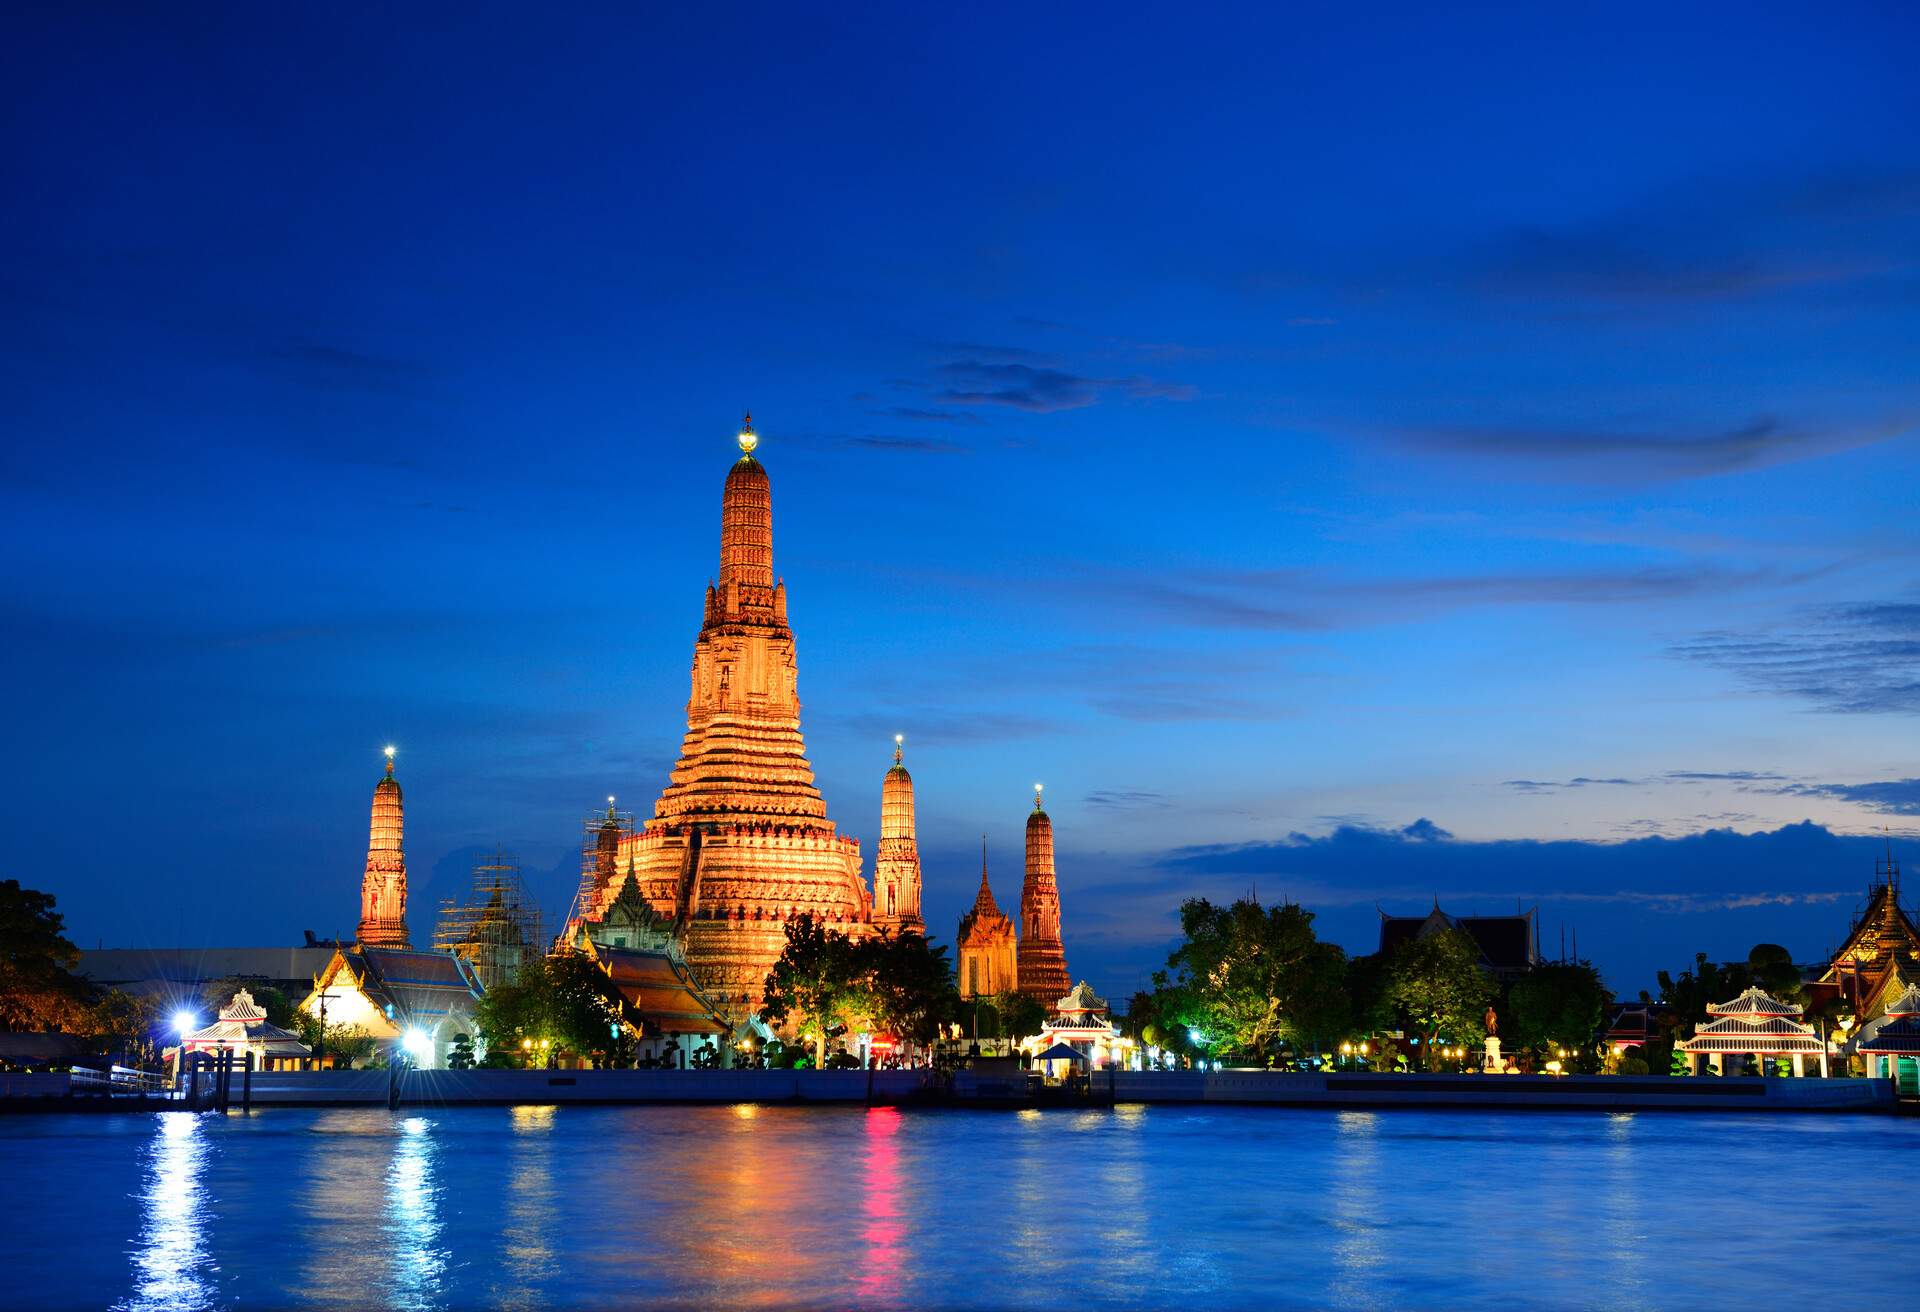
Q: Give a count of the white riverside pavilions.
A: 4